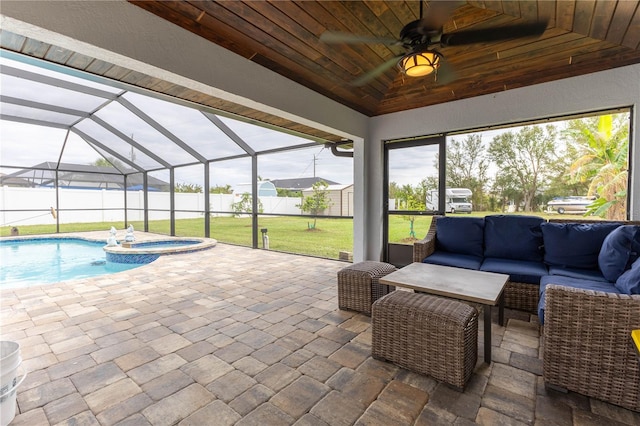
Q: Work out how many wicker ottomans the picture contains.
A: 2